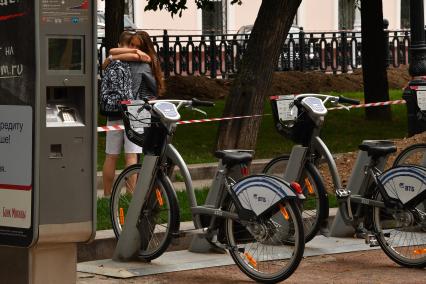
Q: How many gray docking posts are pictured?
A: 4